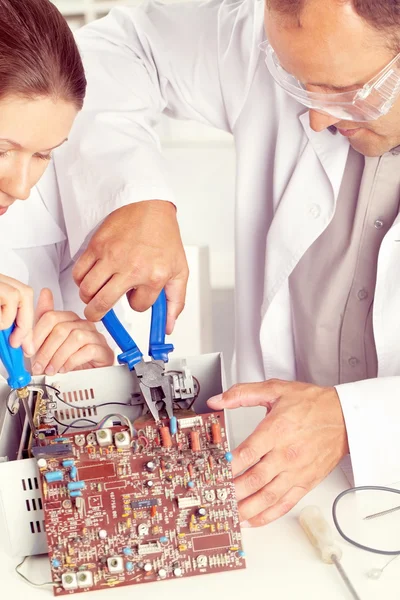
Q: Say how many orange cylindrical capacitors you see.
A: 3